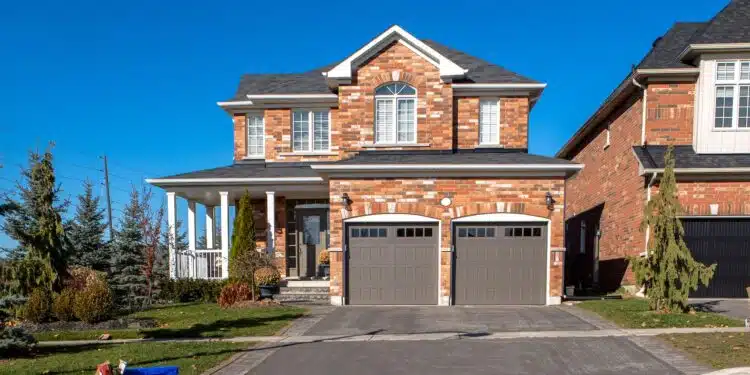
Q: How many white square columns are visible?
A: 5